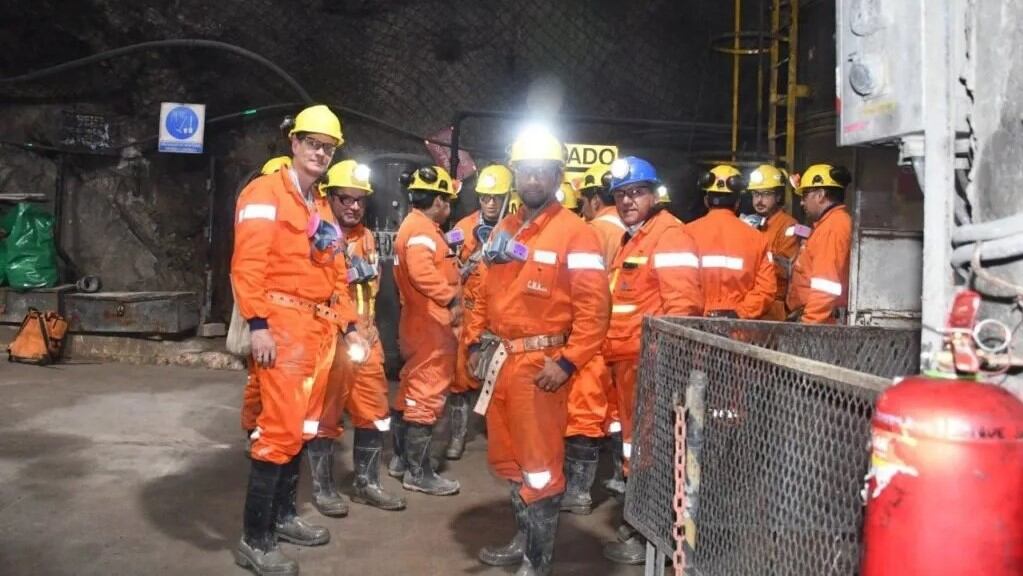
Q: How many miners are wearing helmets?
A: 13